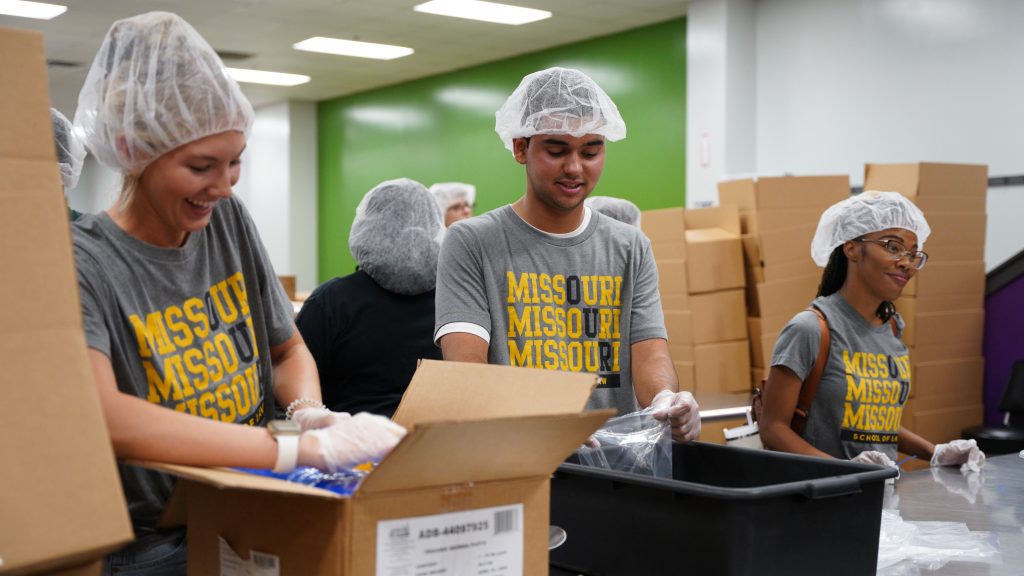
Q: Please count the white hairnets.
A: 7